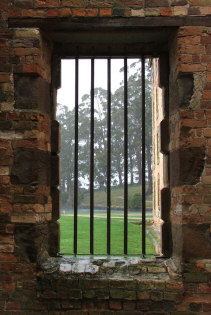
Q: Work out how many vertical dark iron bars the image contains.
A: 5